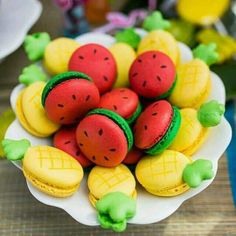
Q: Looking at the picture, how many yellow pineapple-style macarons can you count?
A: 9